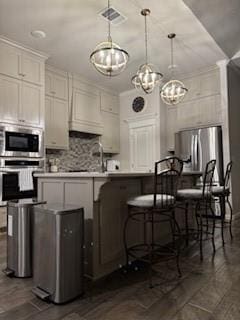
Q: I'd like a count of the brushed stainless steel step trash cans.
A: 2